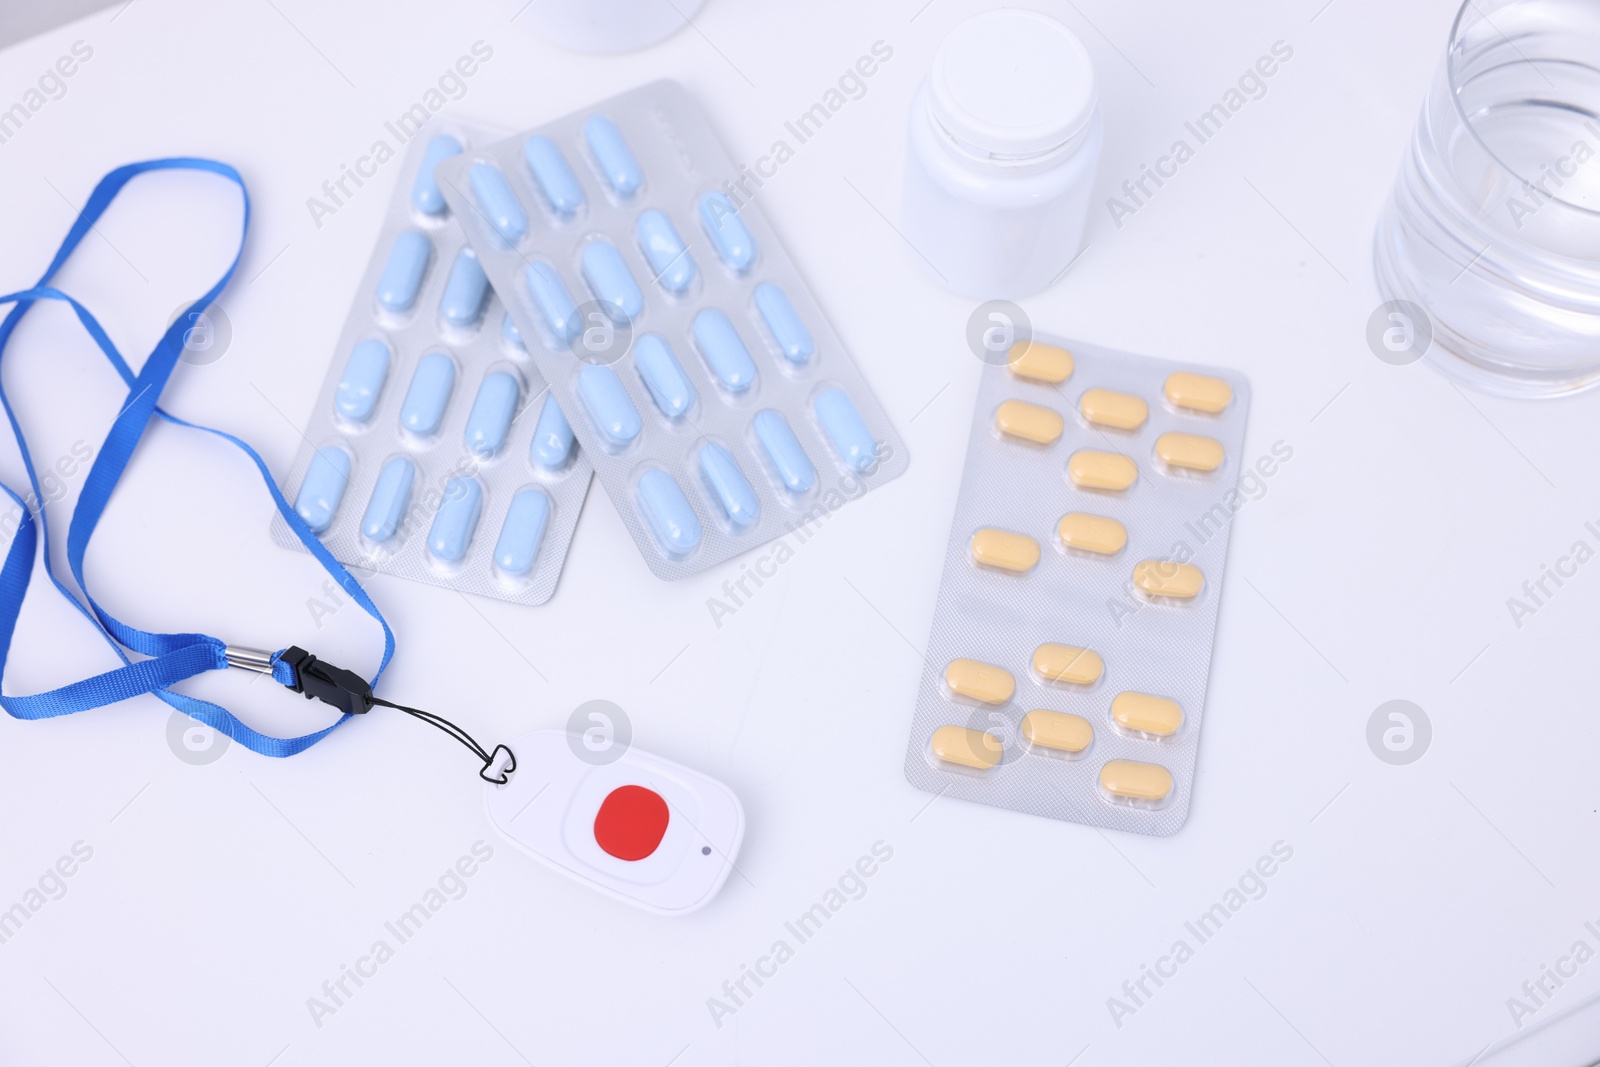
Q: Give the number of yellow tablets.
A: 15